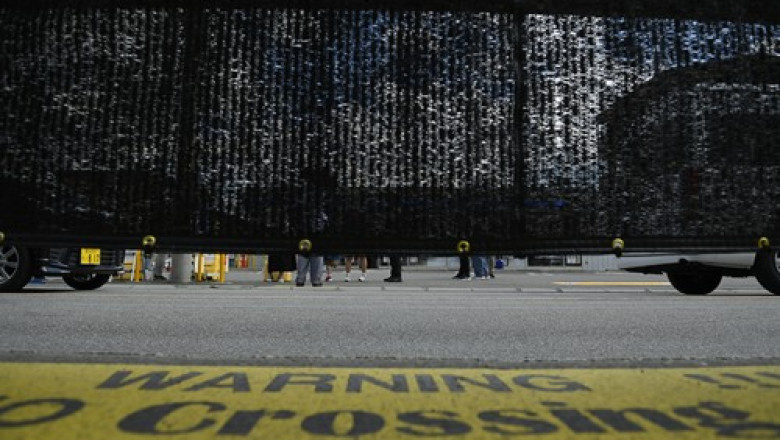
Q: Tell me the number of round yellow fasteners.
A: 6